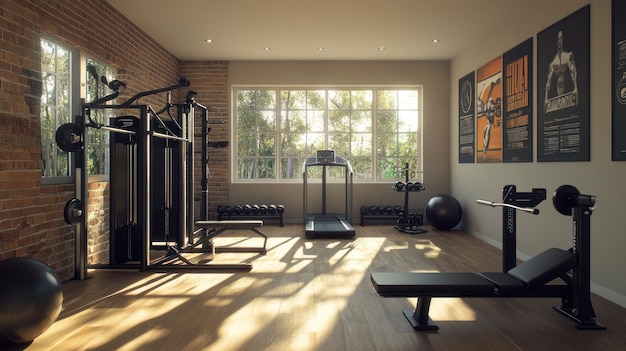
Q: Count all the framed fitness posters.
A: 5